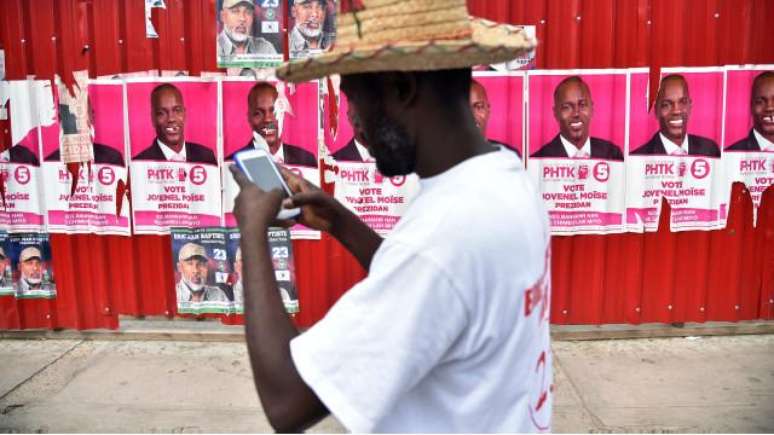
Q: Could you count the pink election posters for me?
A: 9